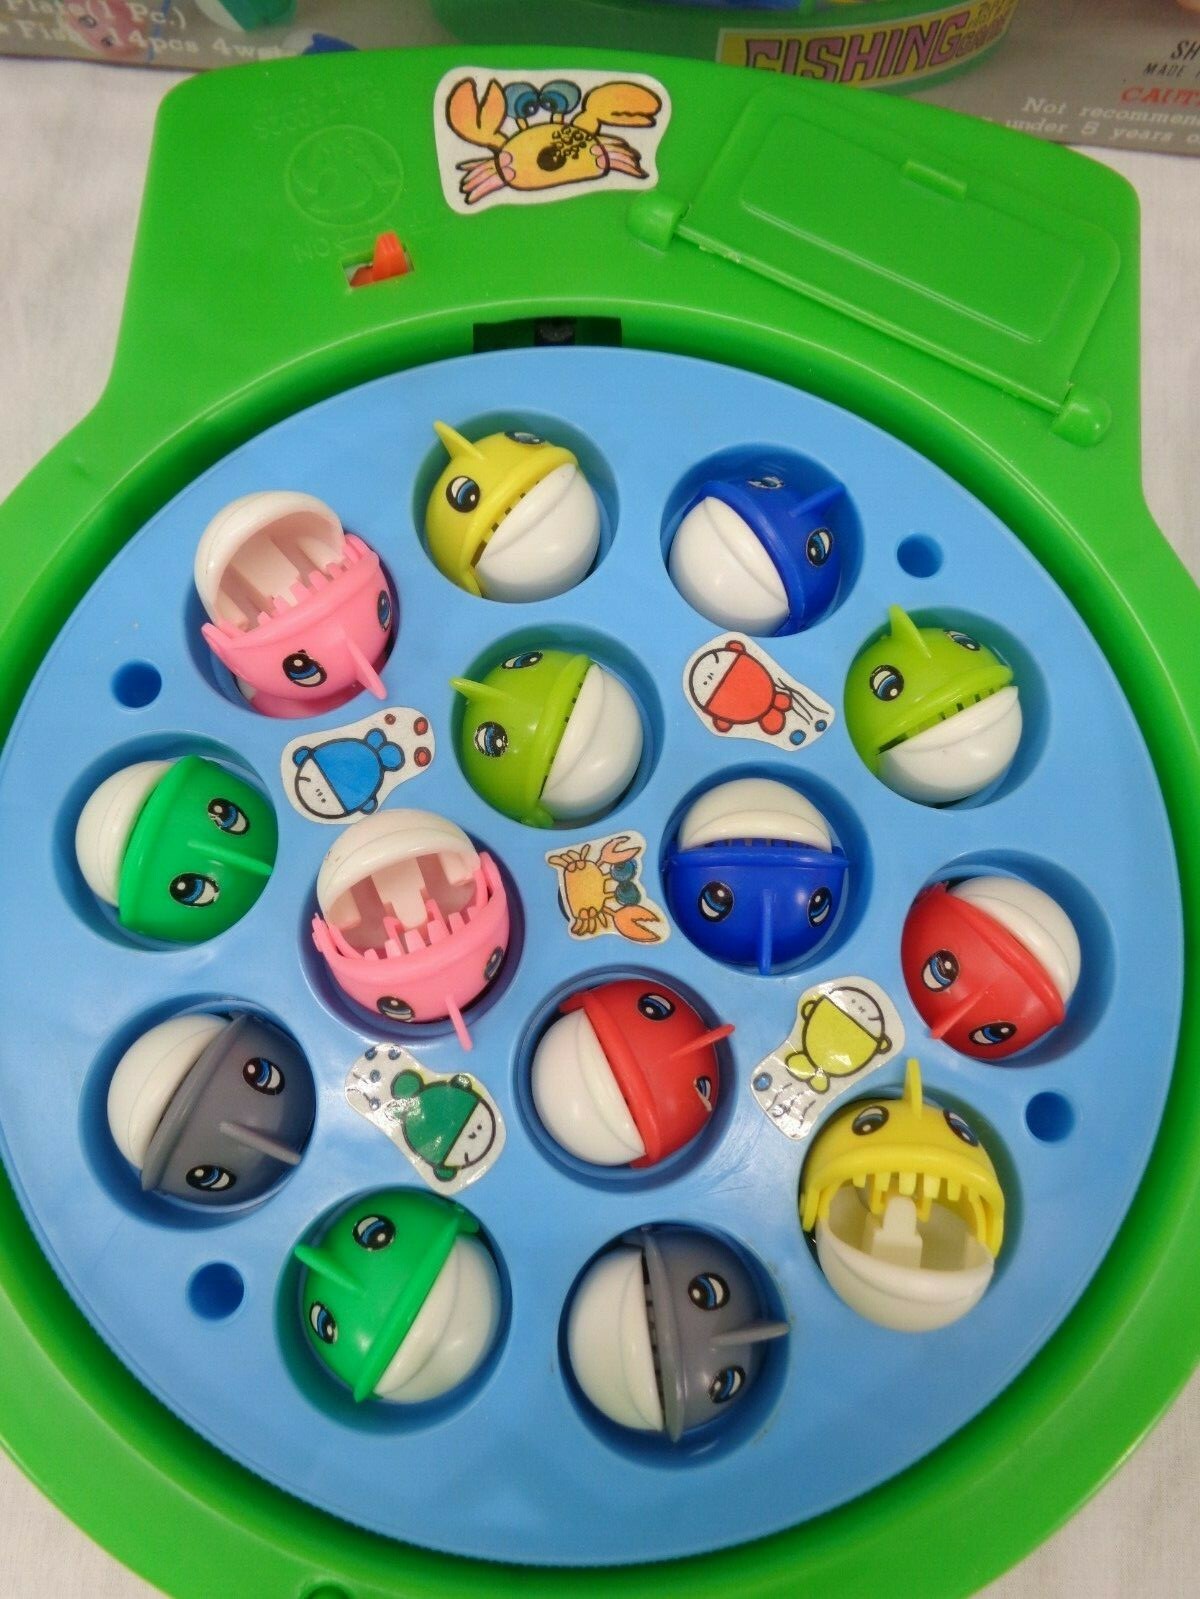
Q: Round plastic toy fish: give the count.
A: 14